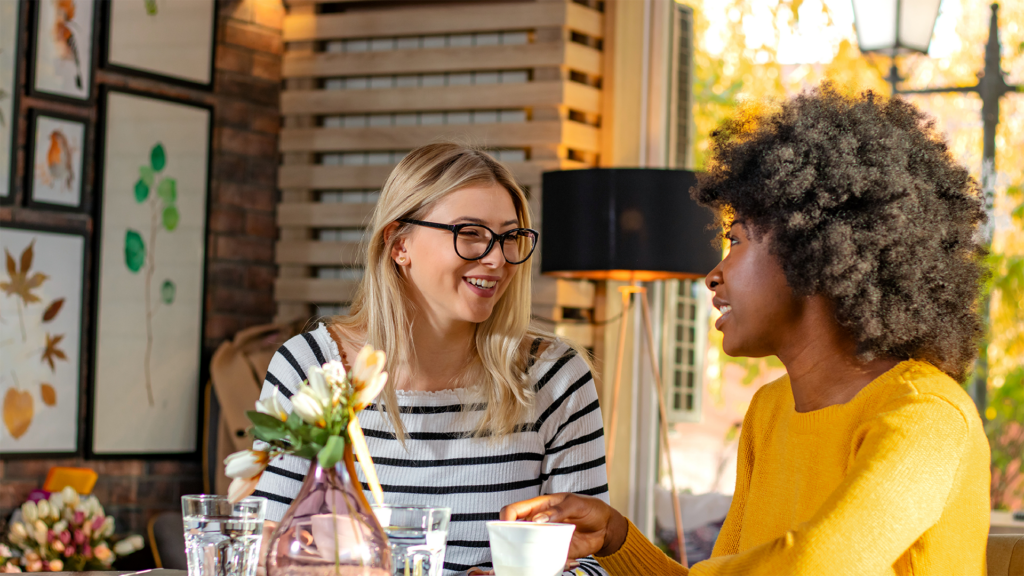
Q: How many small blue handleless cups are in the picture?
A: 0